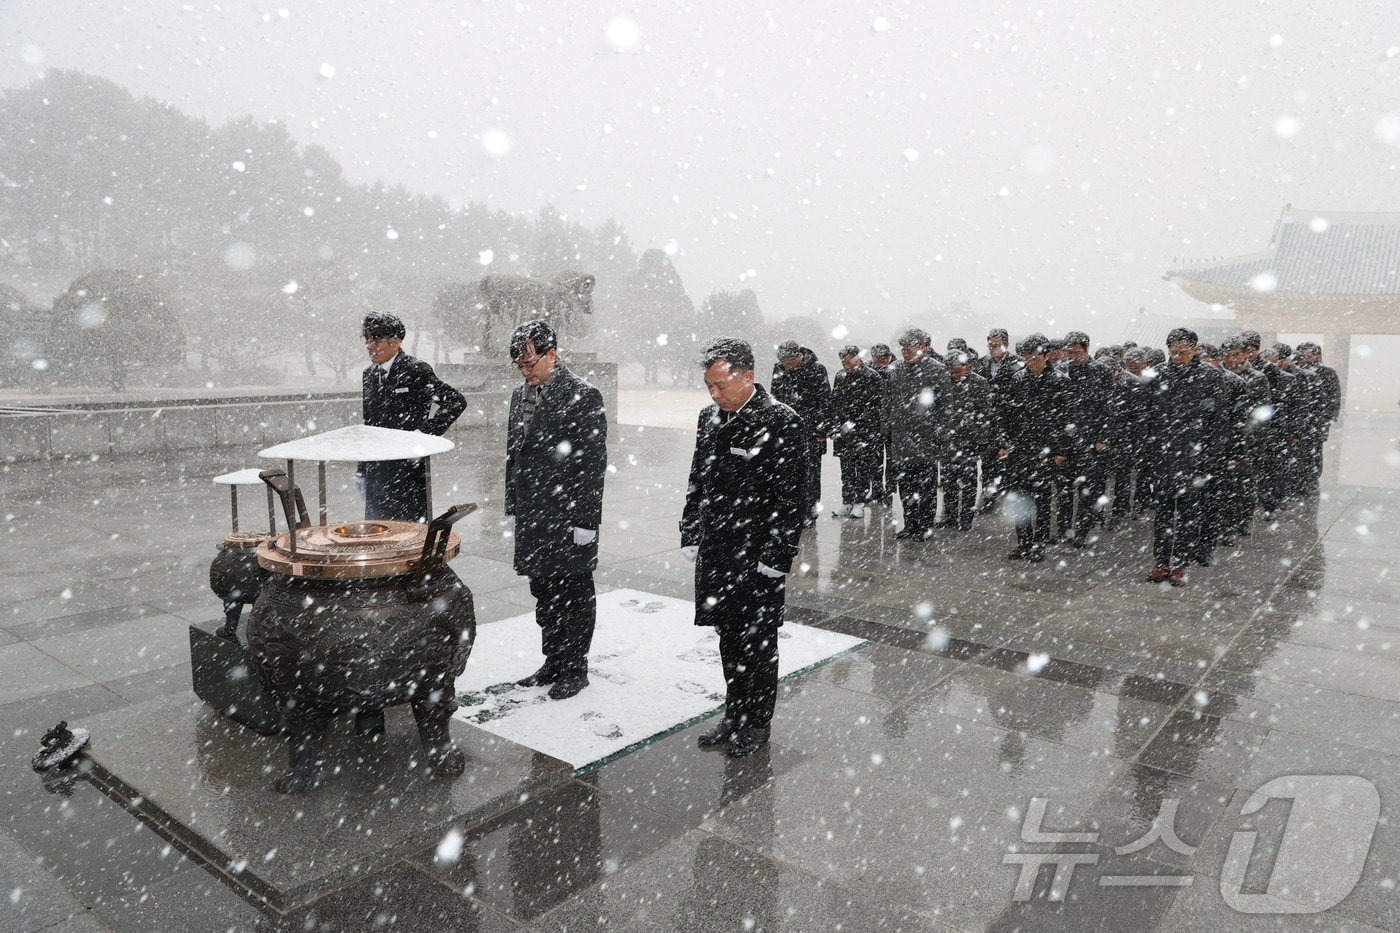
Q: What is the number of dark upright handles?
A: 2